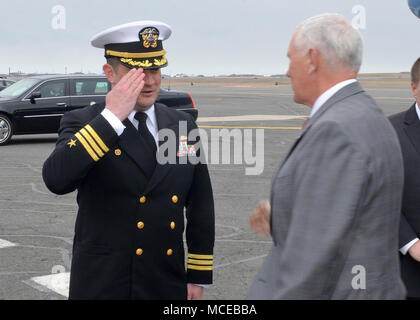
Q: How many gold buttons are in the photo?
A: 6